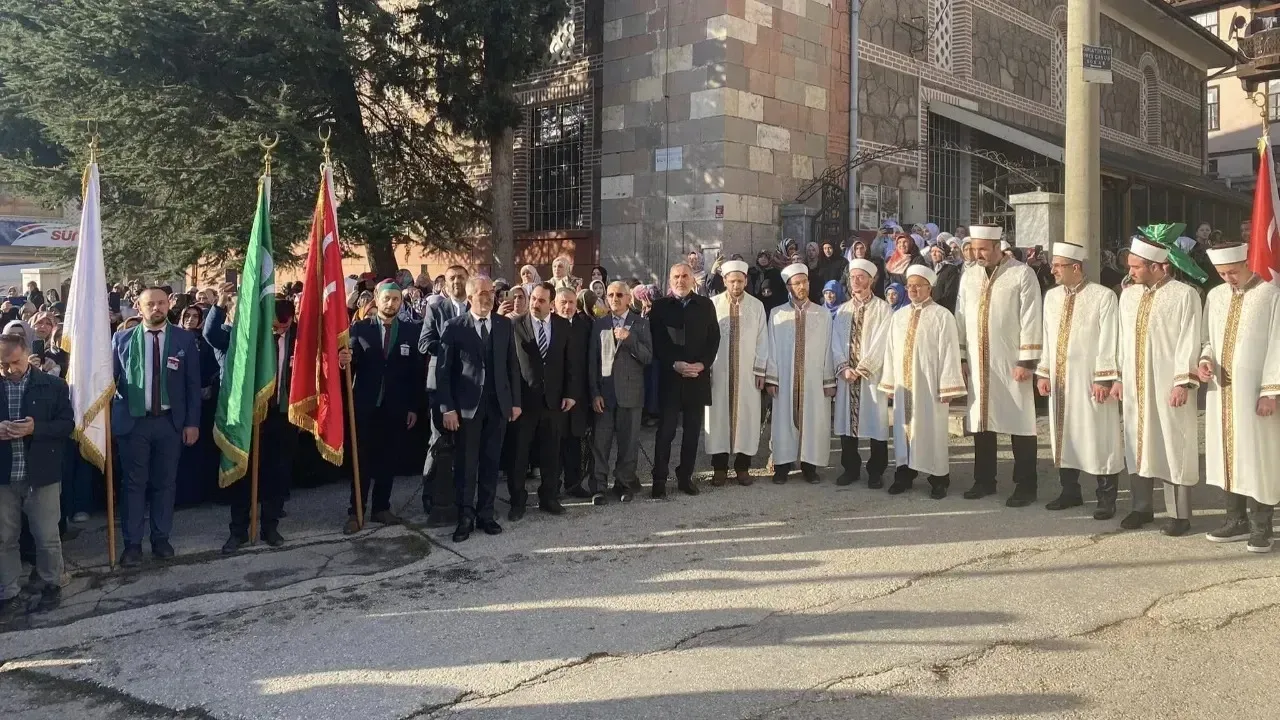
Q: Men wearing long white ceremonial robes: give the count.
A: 8